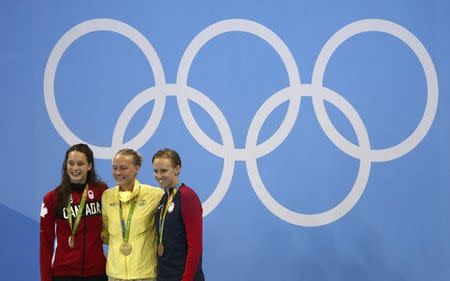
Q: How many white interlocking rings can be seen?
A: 5